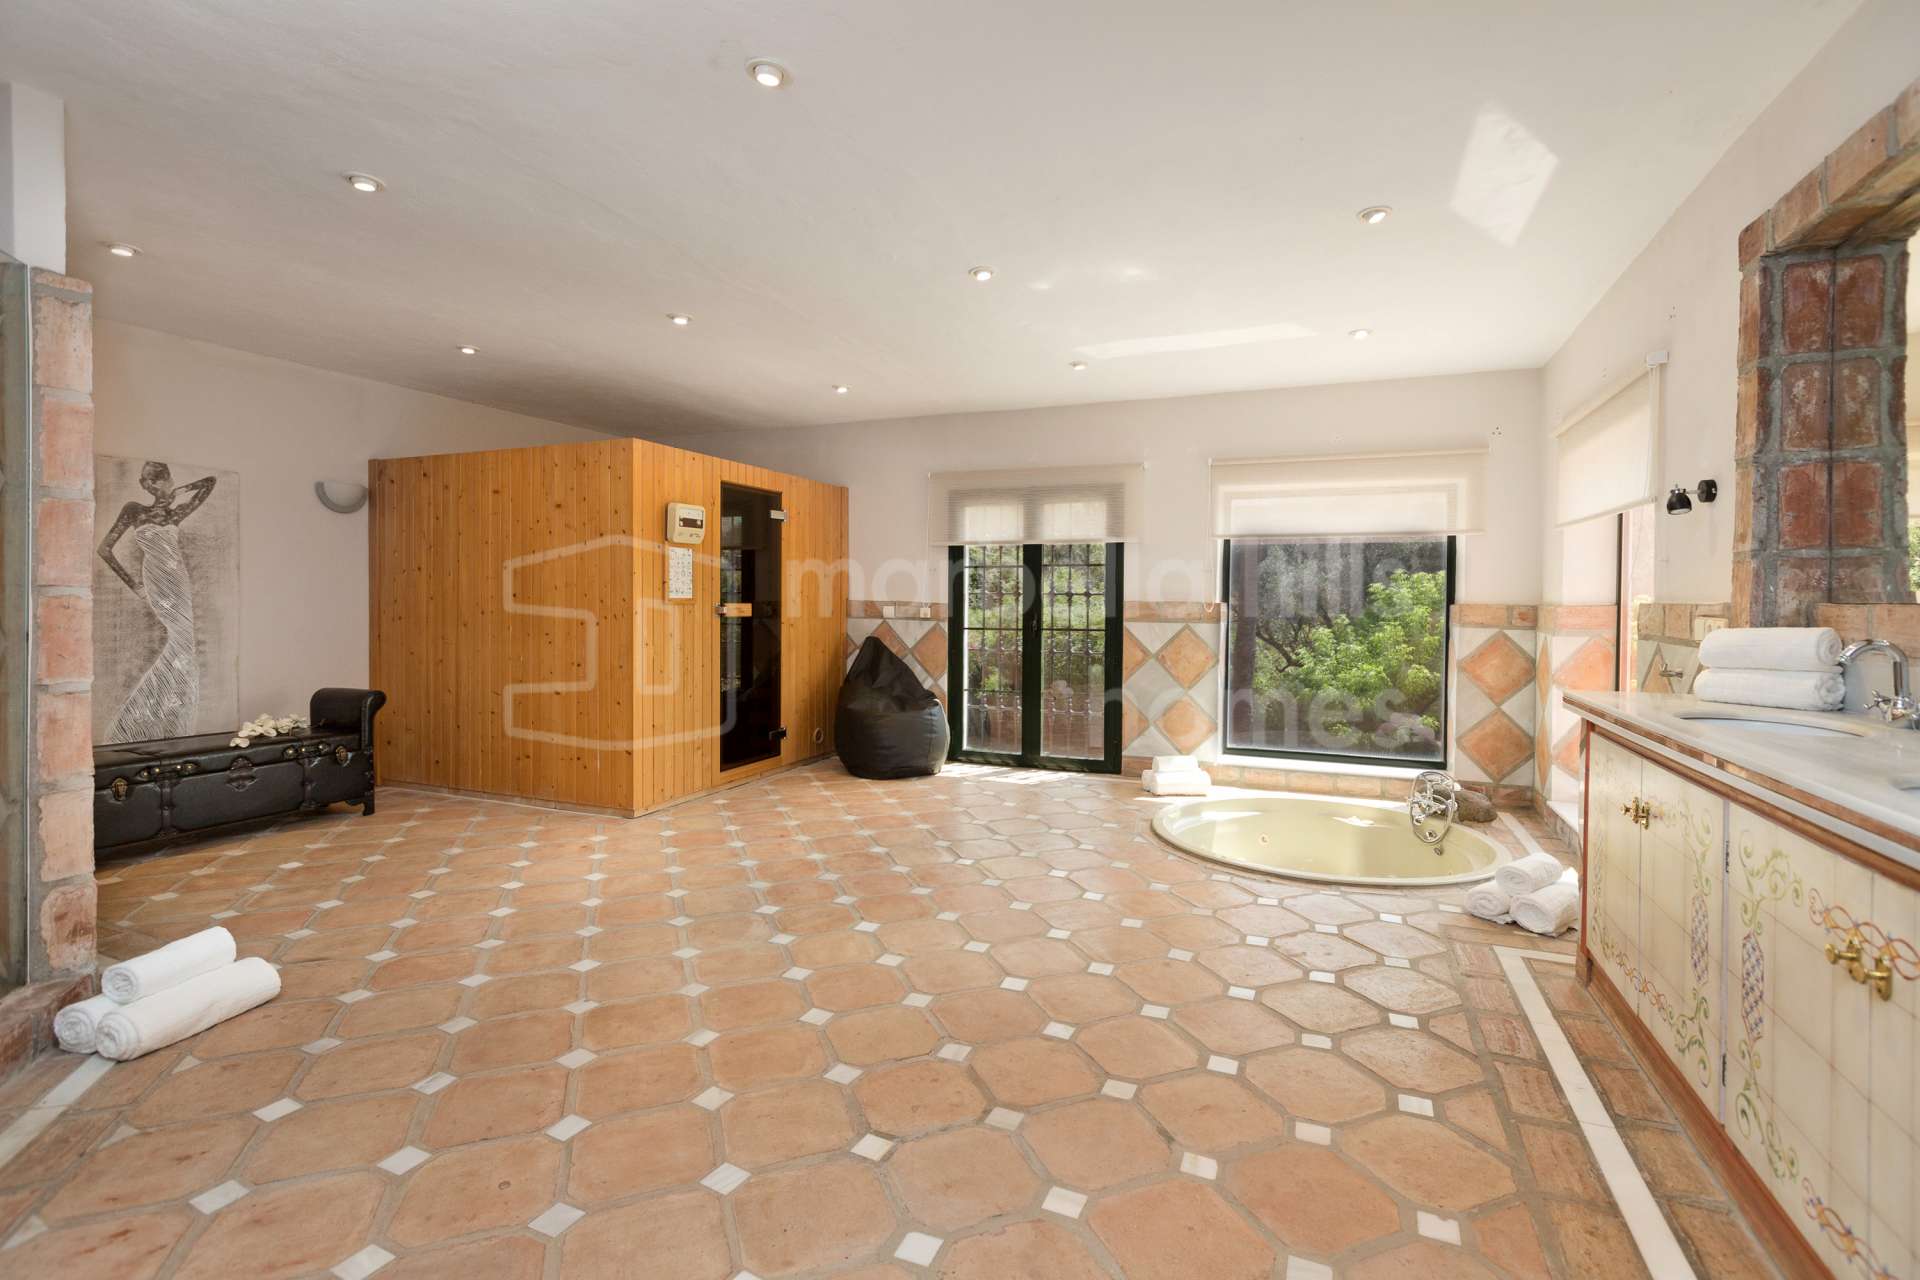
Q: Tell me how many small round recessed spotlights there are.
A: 10